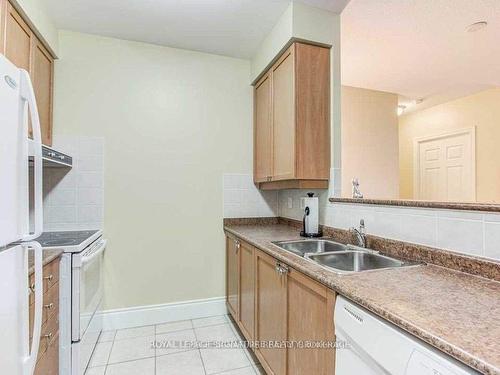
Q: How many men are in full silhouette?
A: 0